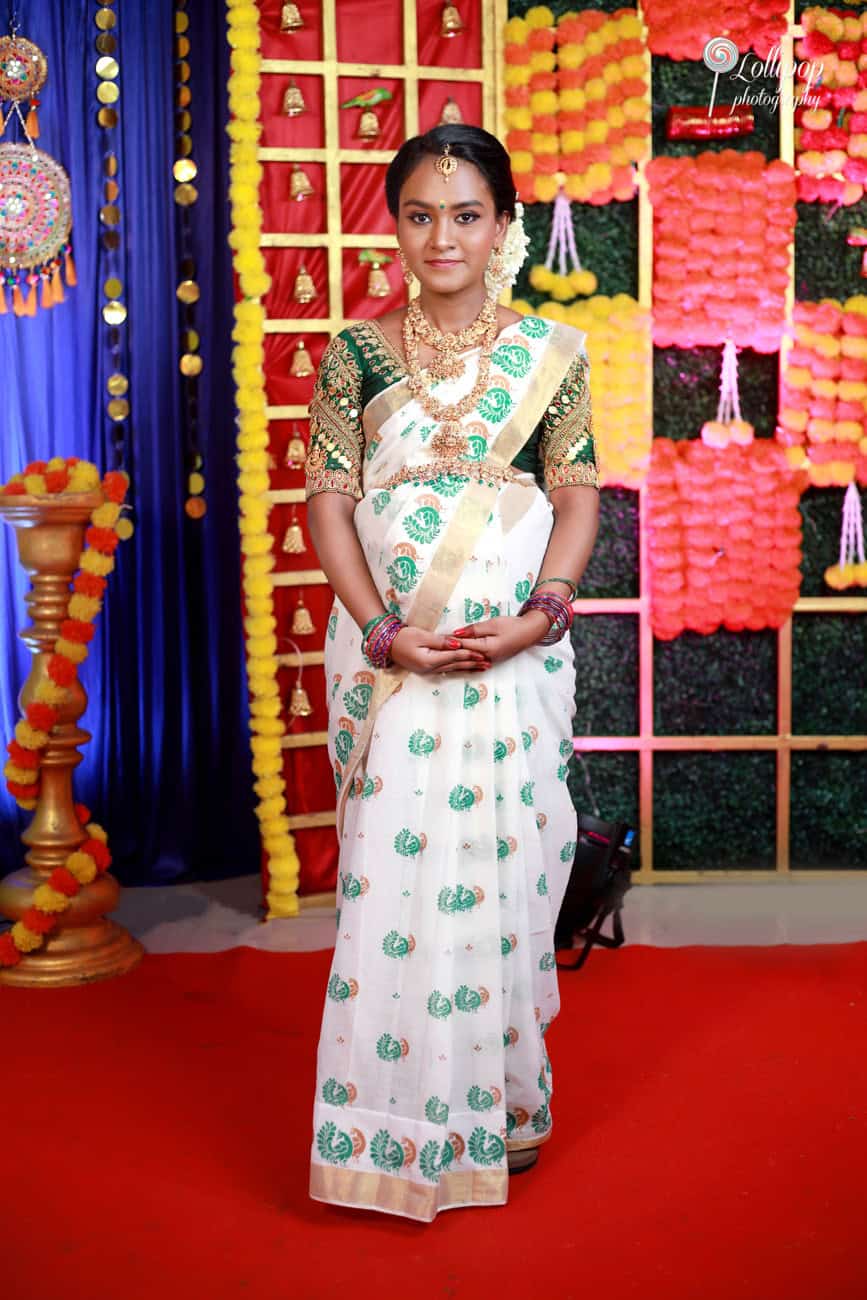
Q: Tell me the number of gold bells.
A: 13